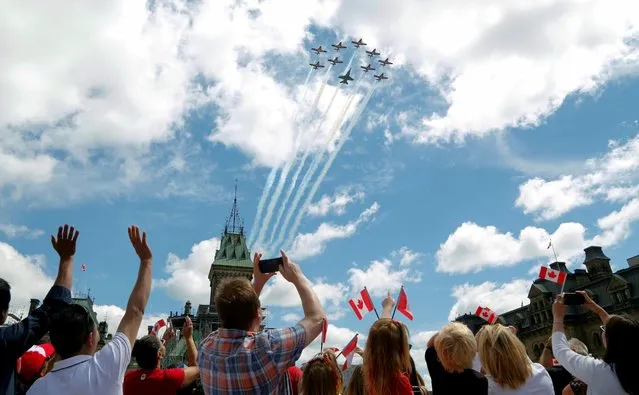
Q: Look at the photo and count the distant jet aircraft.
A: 10